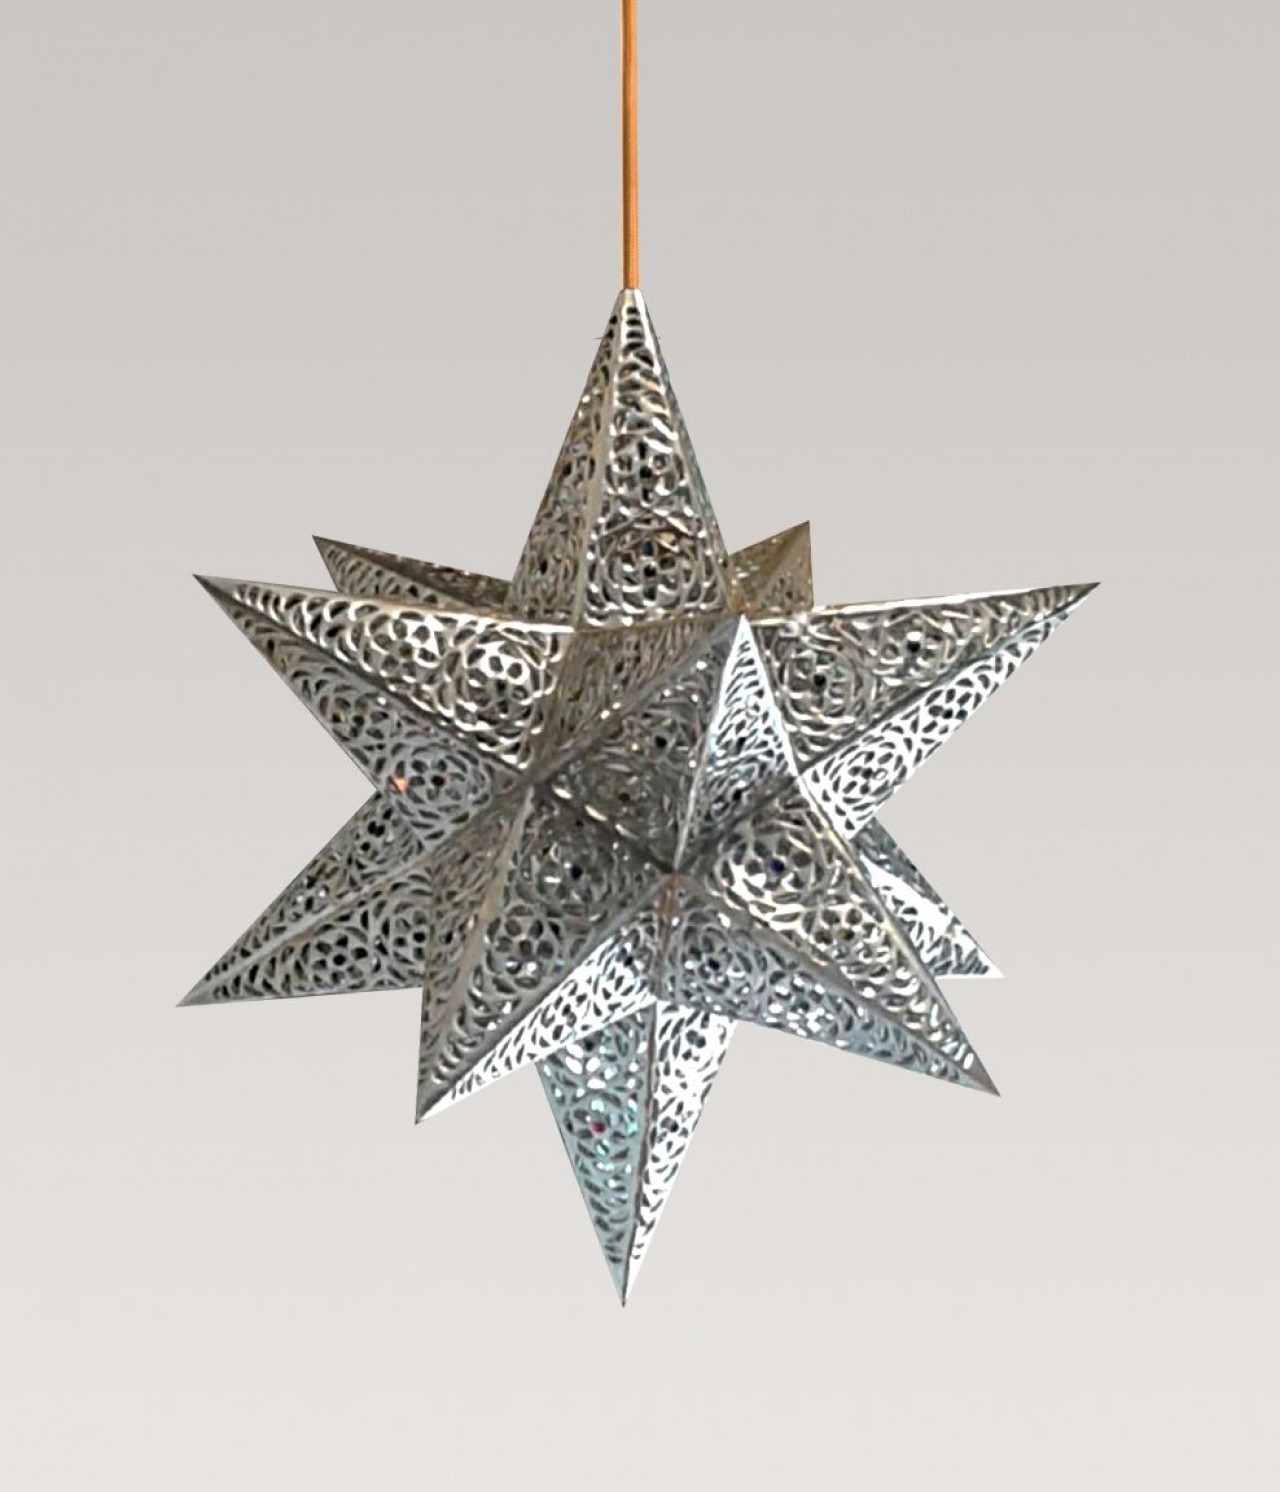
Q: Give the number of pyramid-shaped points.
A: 11